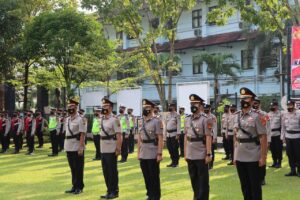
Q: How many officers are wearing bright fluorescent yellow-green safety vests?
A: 5